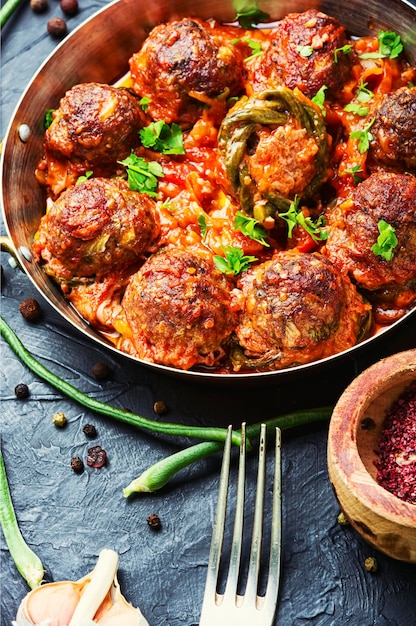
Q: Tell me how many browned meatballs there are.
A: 8